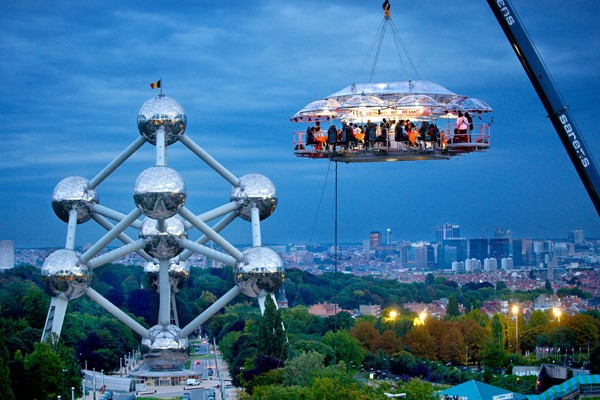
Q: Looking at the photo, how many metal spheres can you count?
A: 9